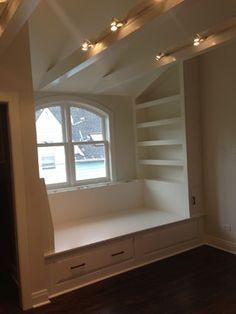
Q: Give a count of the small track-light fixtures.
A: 4